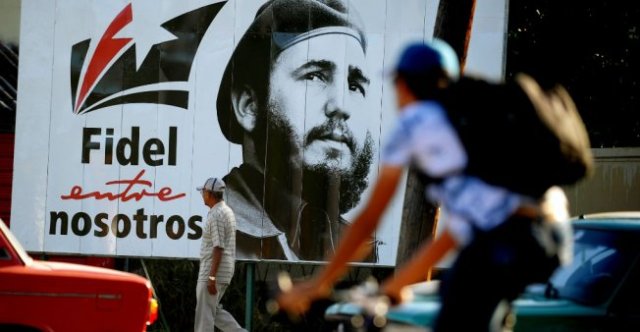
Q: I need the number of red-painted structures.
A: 1